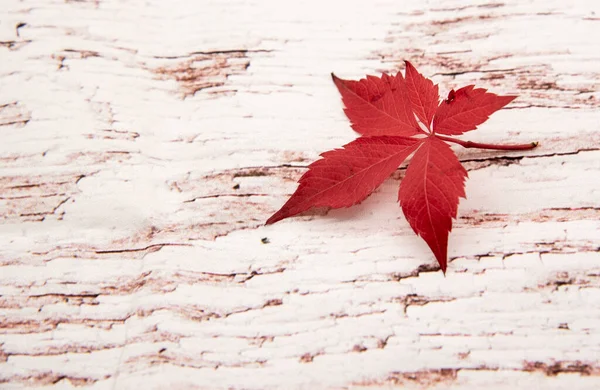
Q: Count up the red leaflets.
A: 5